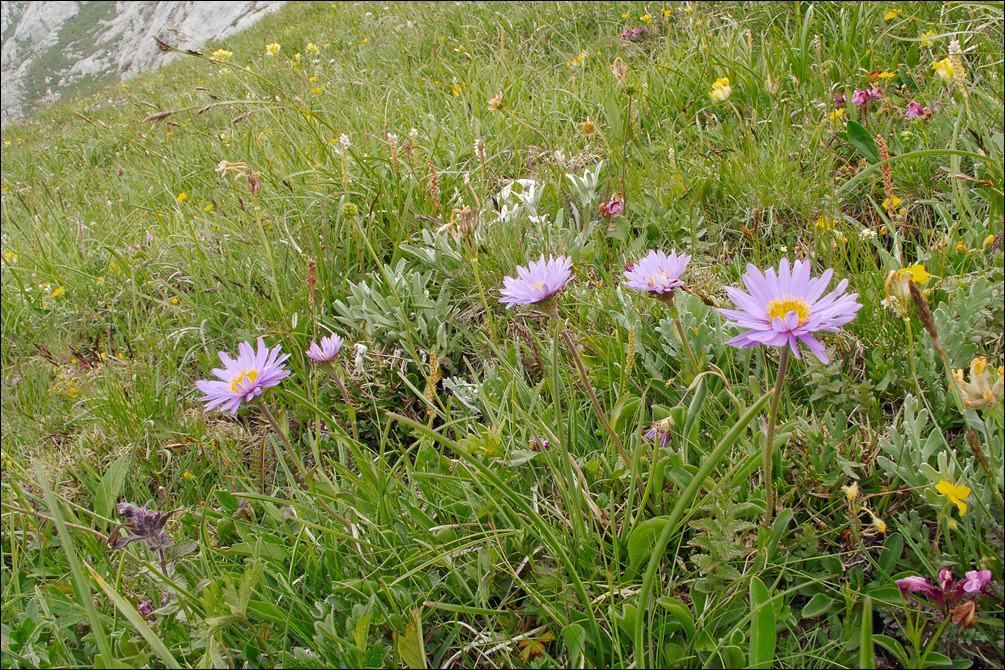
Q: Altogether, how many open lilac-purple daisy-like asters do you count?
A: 5